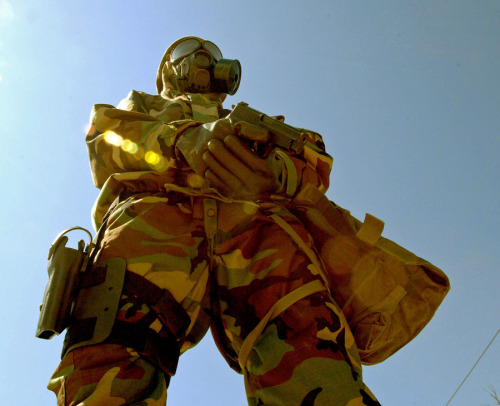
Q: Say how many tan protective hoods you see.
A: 1